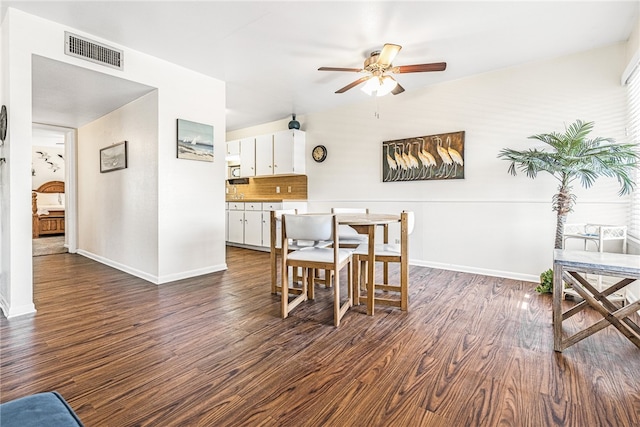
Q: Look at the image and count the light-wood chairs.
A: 4